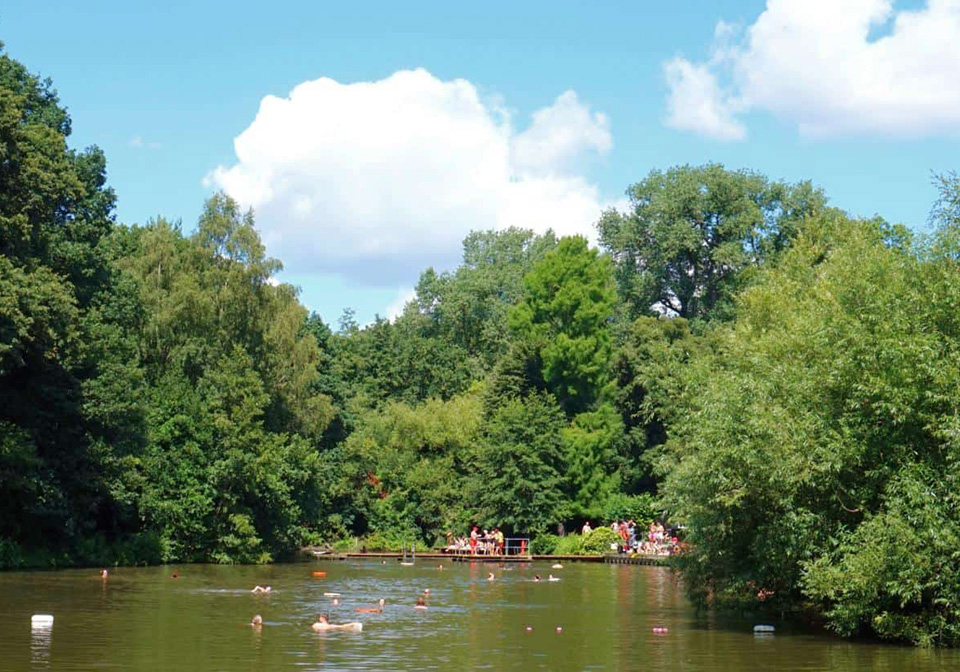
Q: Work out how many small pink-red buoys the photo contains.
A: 3